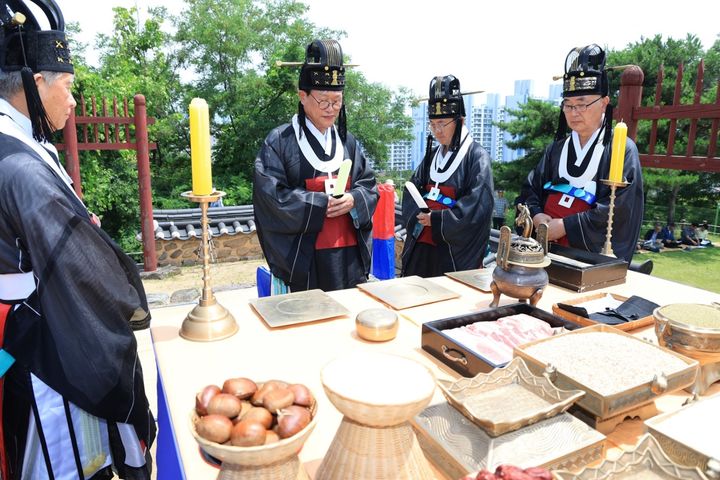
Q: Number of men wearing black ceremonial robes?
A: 4